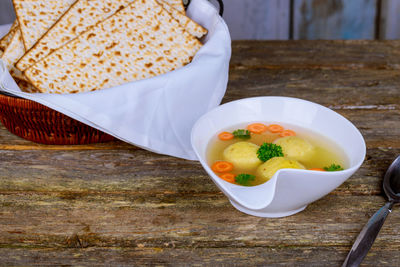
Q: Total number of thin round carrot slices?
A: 7